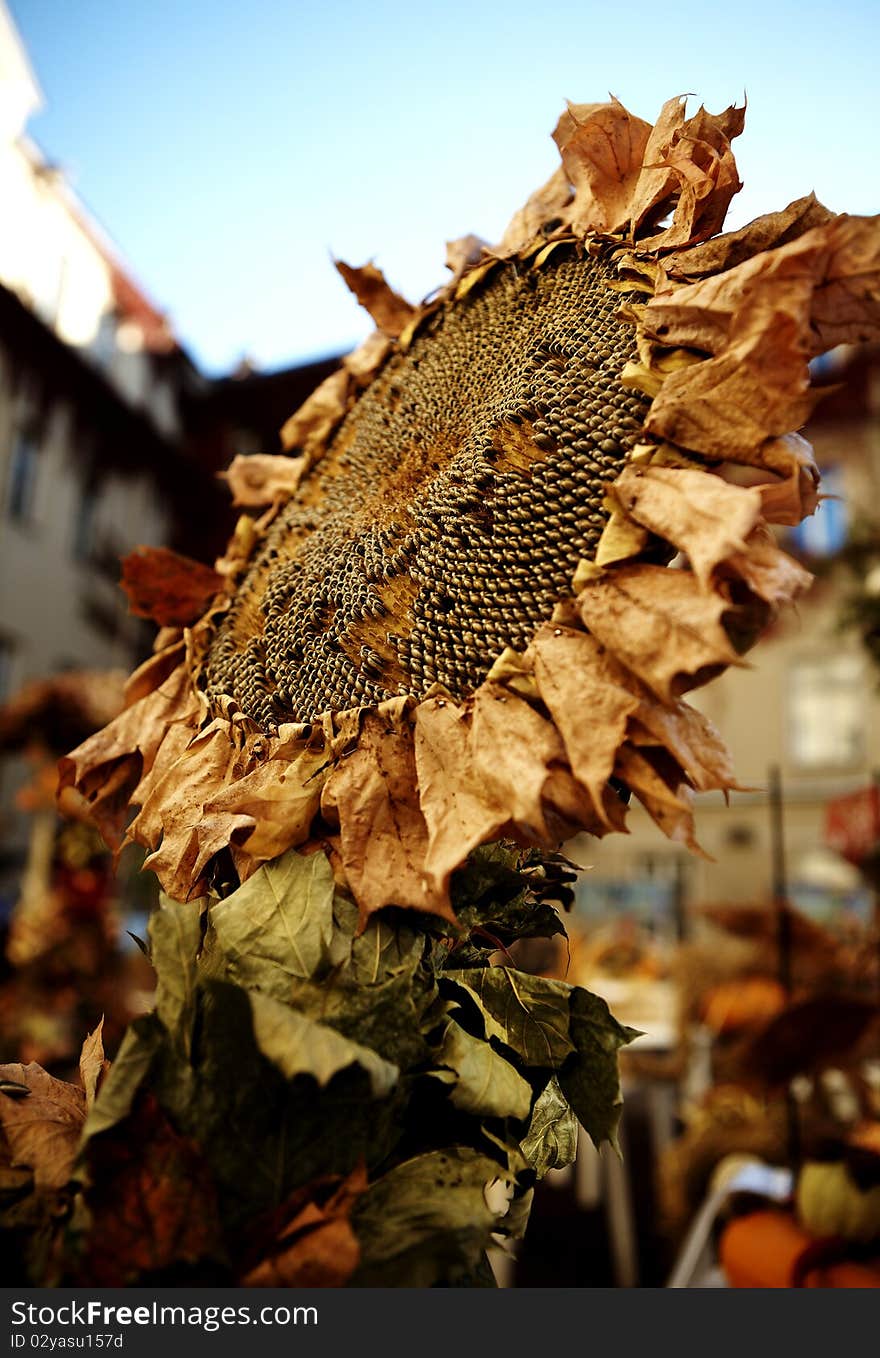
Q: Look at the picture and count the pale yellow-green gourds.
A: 1